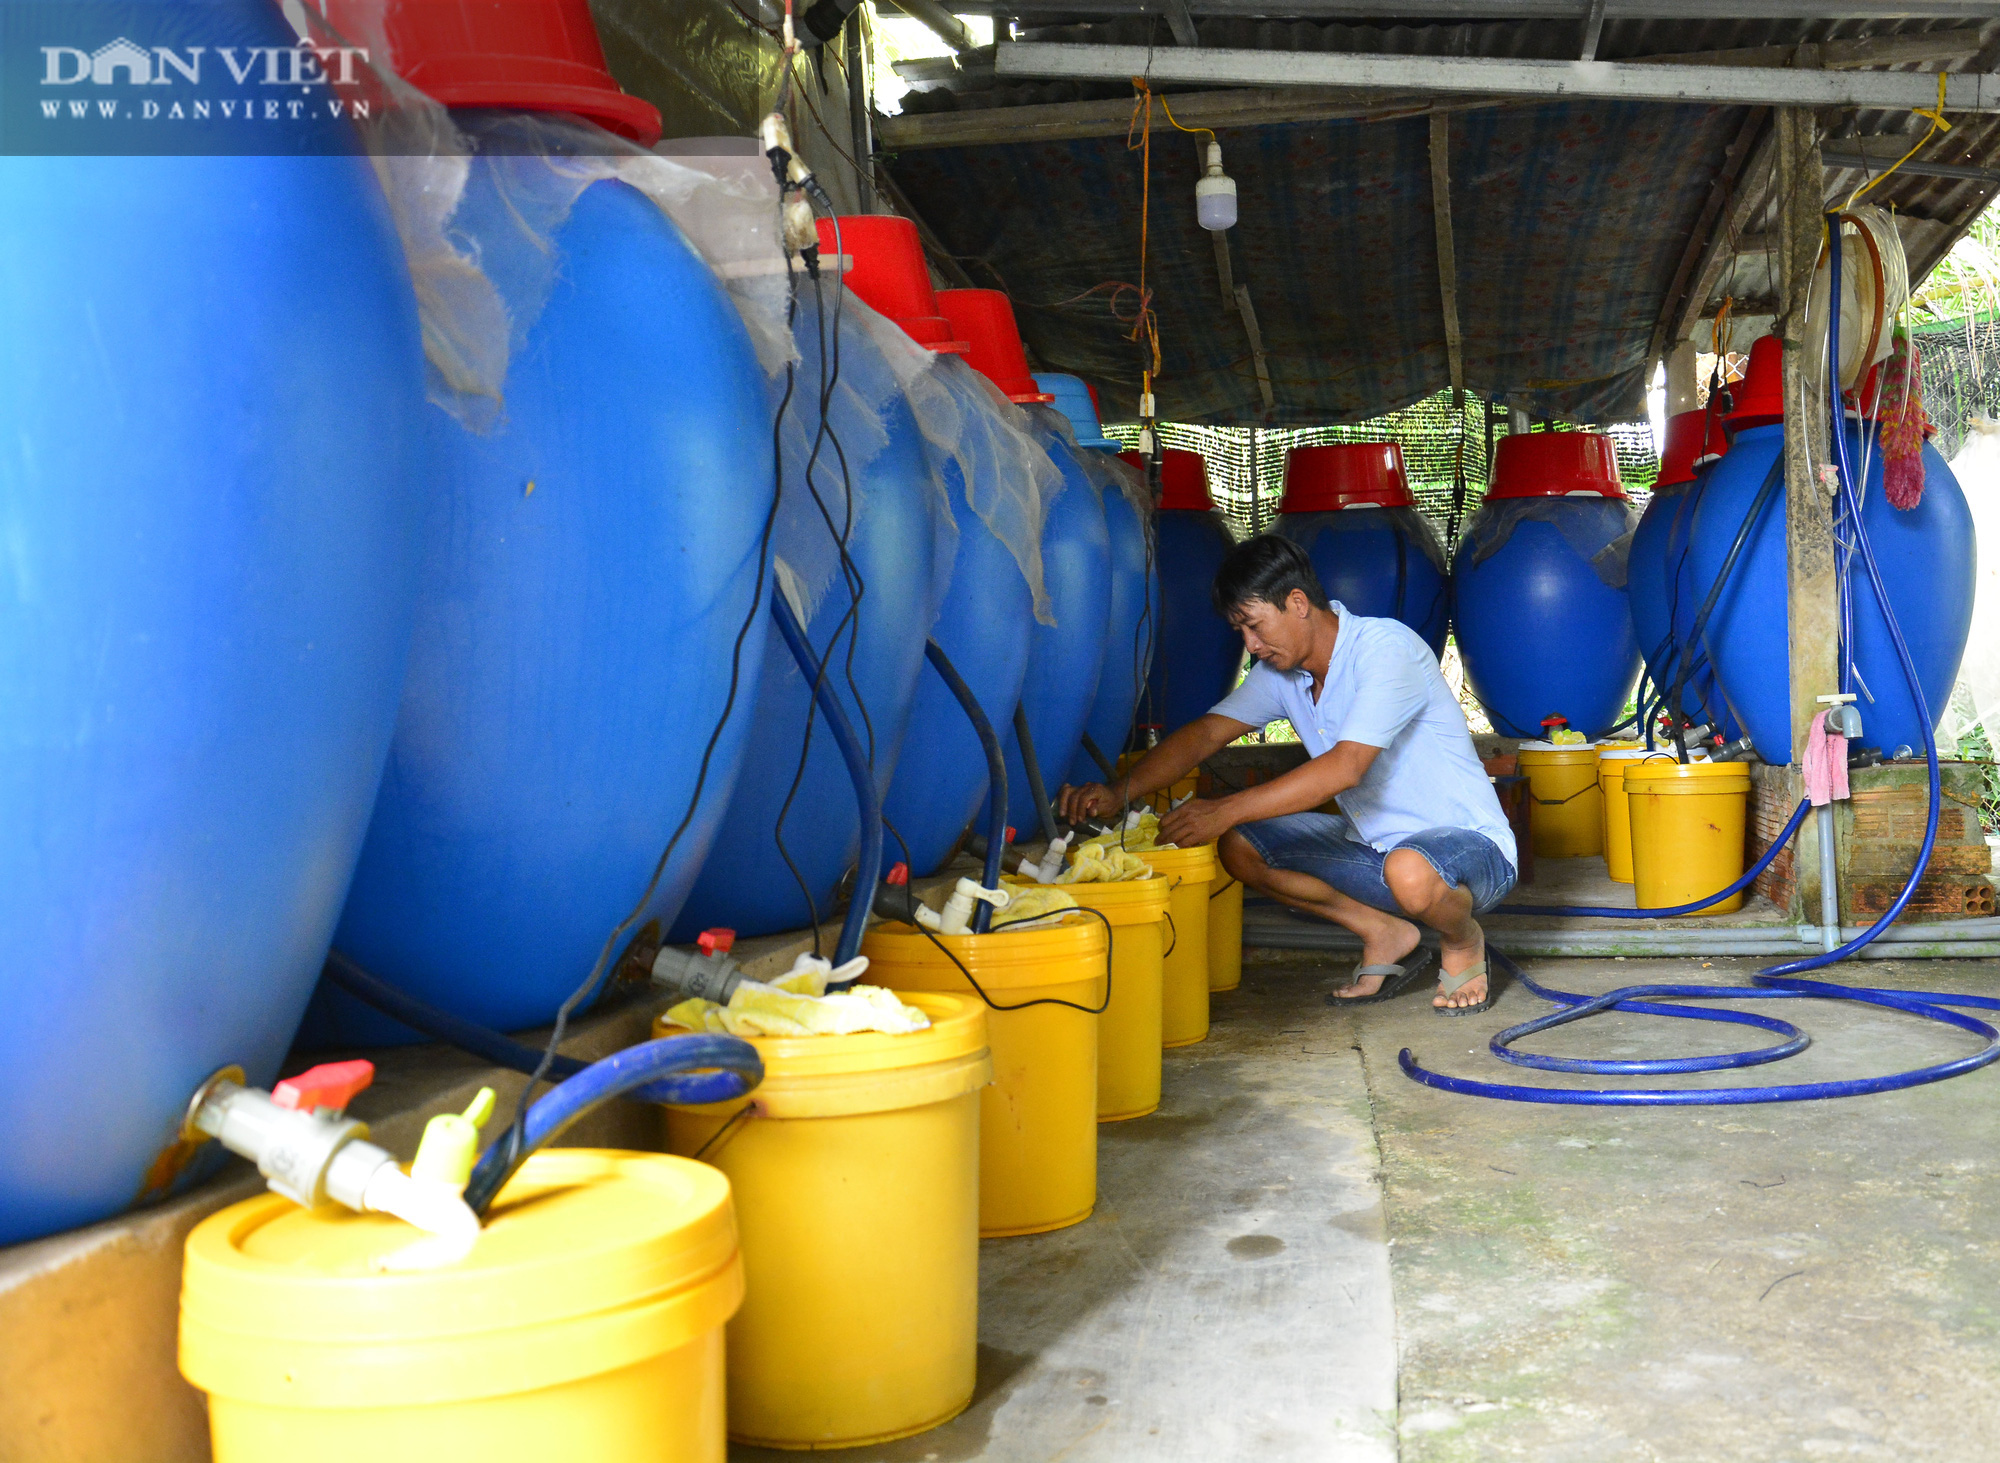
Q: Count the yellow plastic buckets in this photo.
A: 11